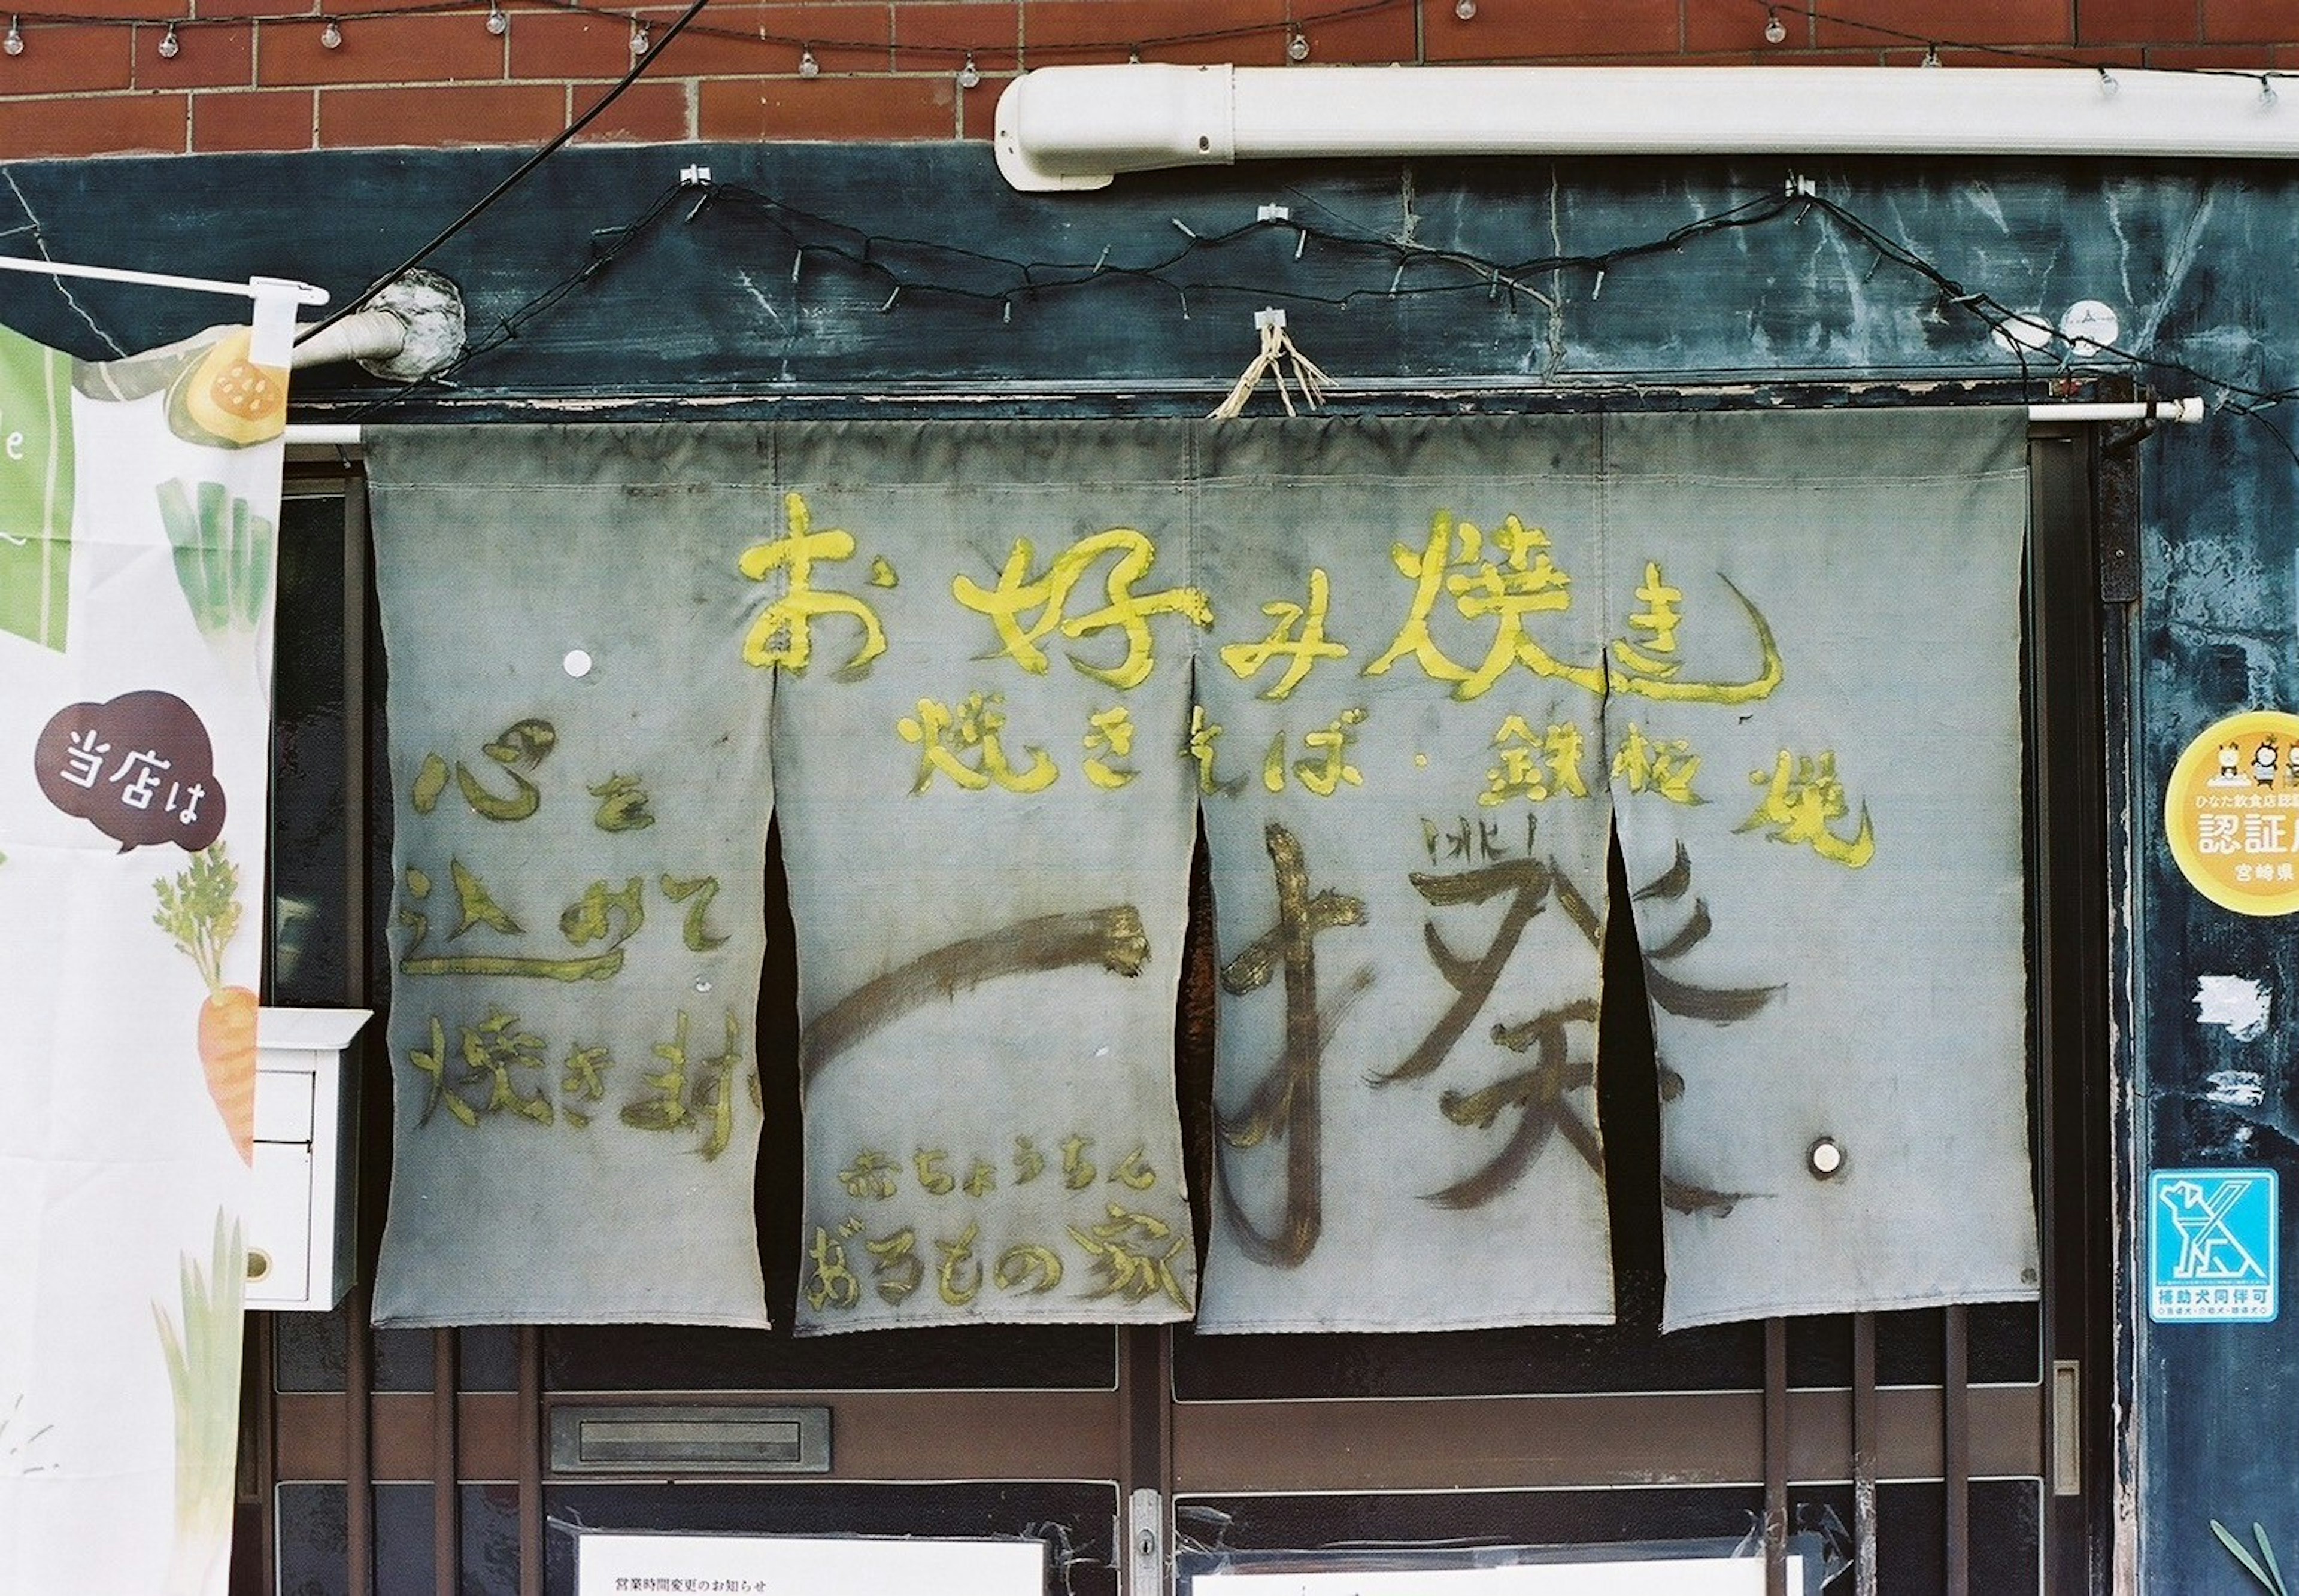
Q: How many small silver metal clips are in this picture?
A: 4